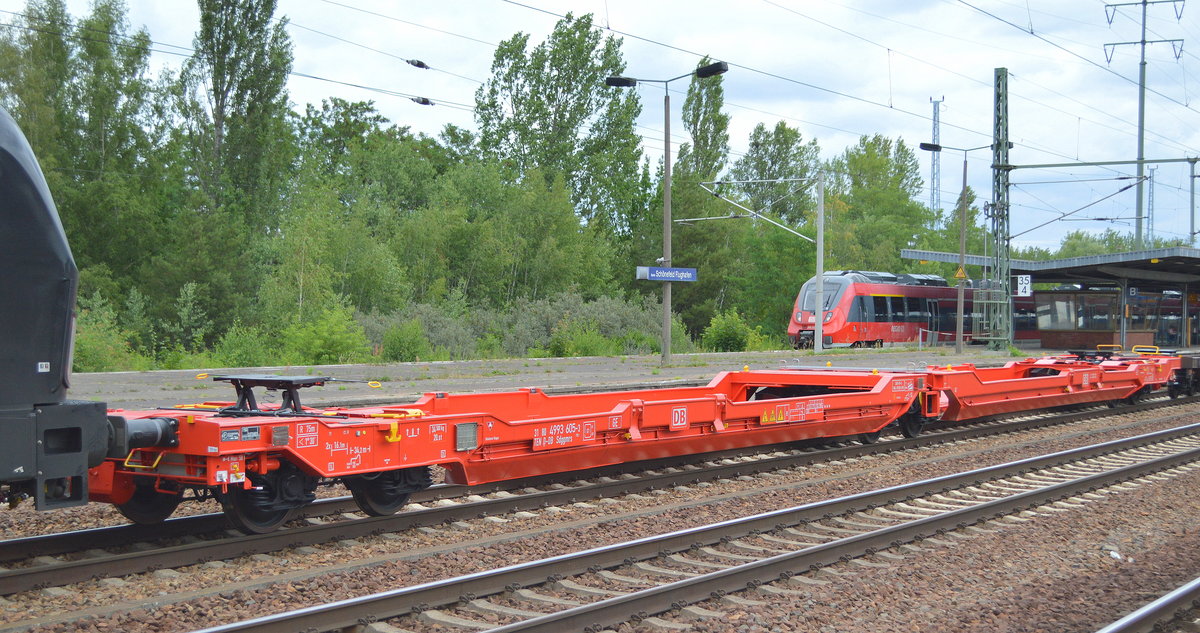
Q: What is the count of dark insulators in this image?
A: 2